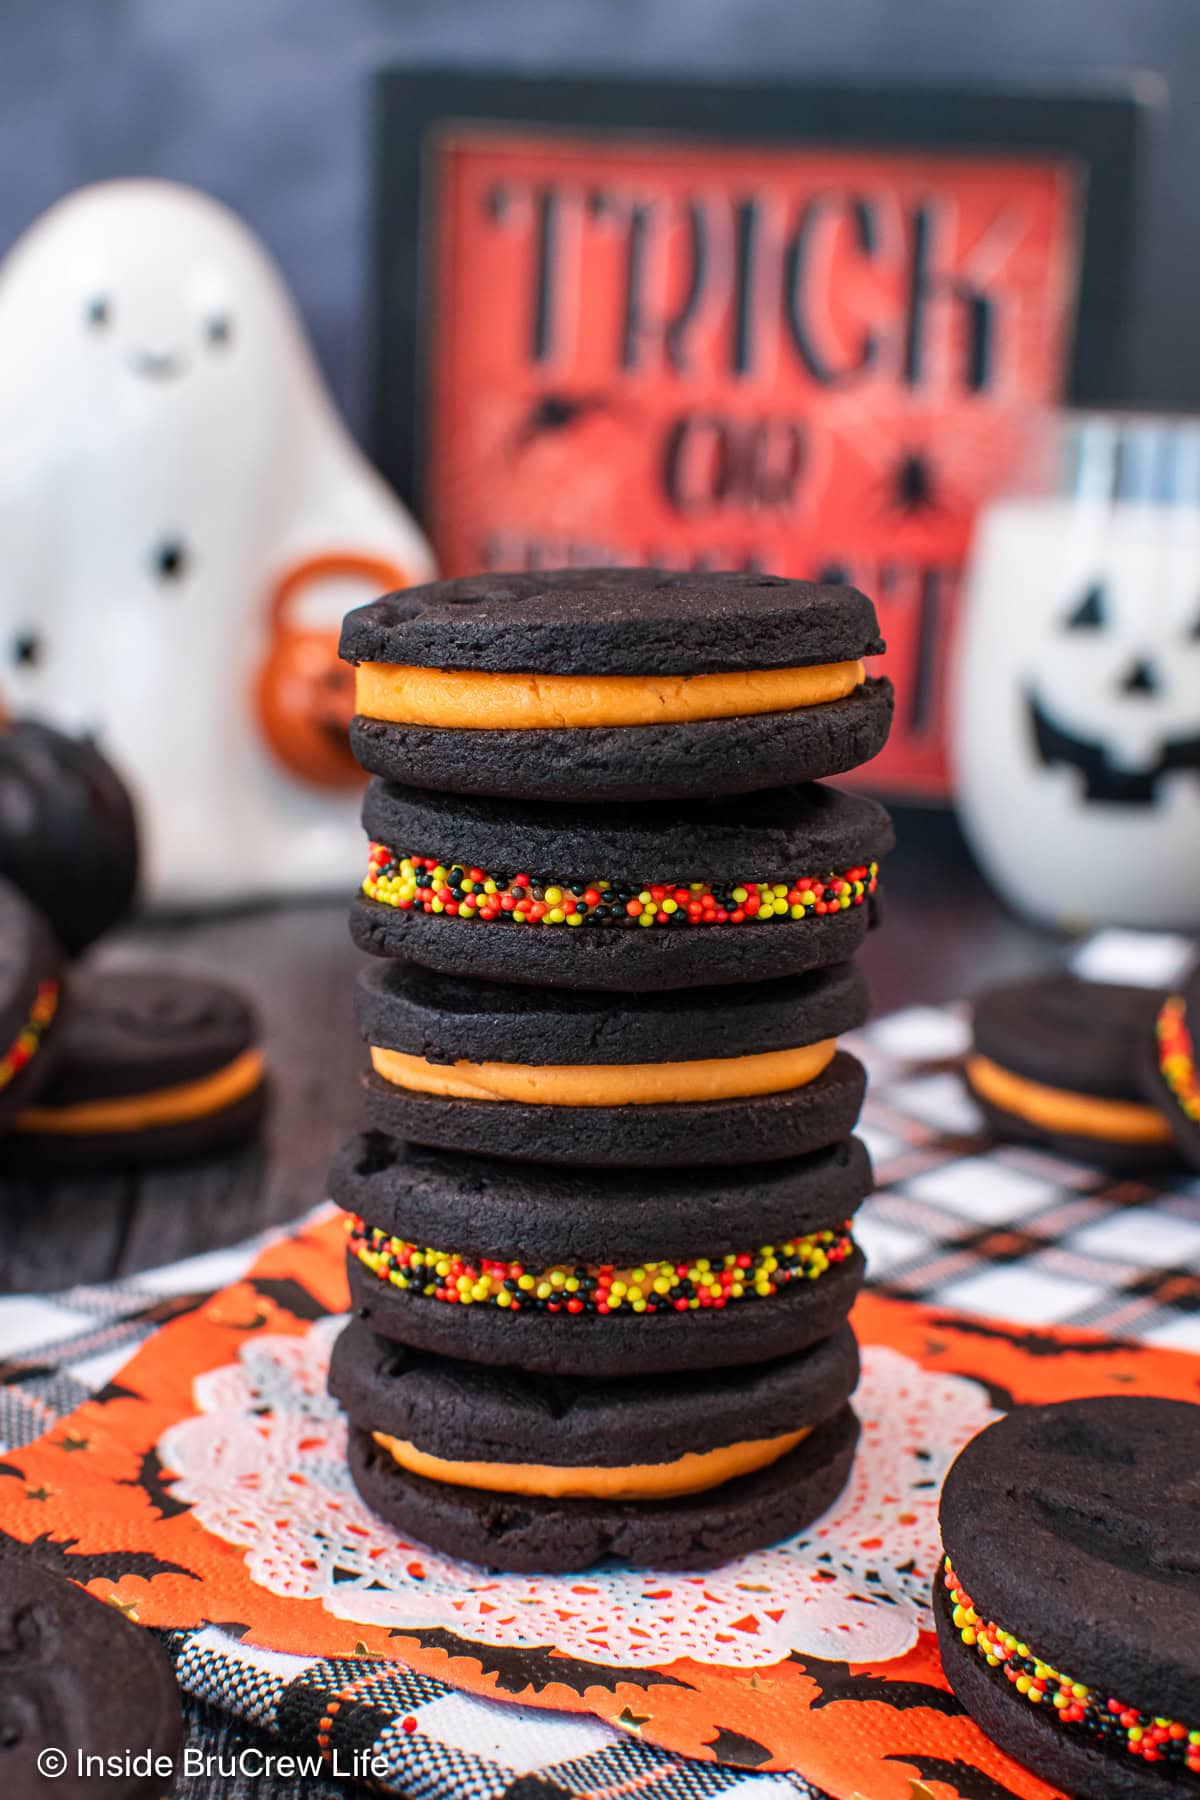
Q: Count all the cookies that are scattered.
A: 6